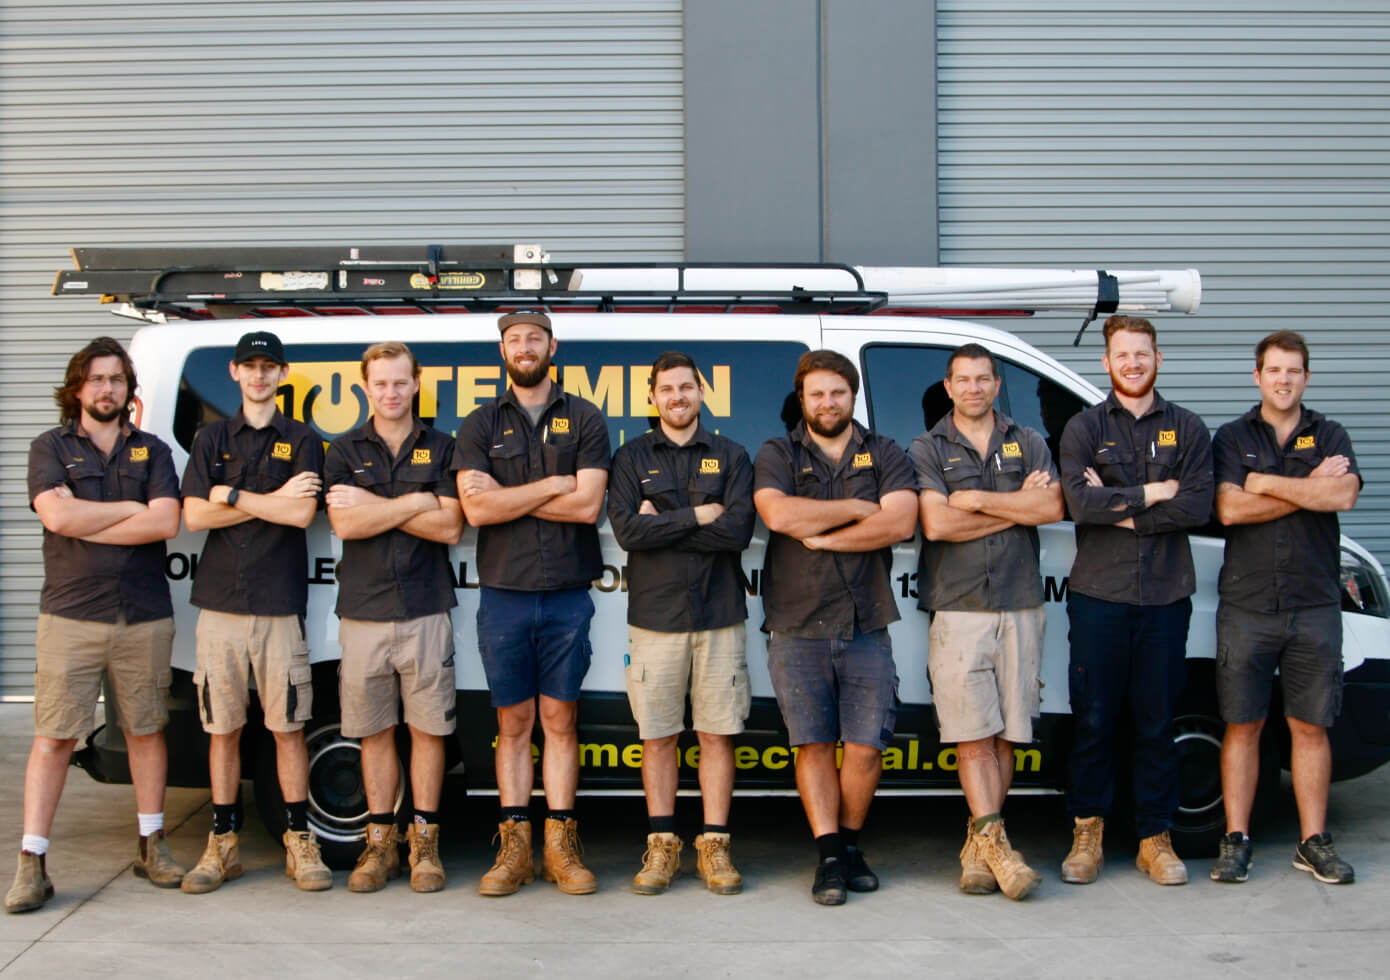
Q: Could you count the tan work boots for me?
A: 12